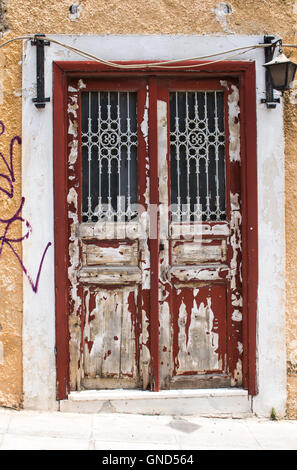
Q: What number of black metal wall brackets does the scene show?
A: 2